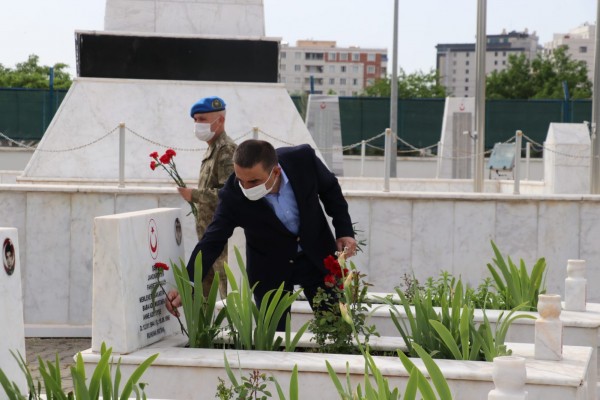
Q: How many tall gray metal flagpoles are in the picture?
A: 3